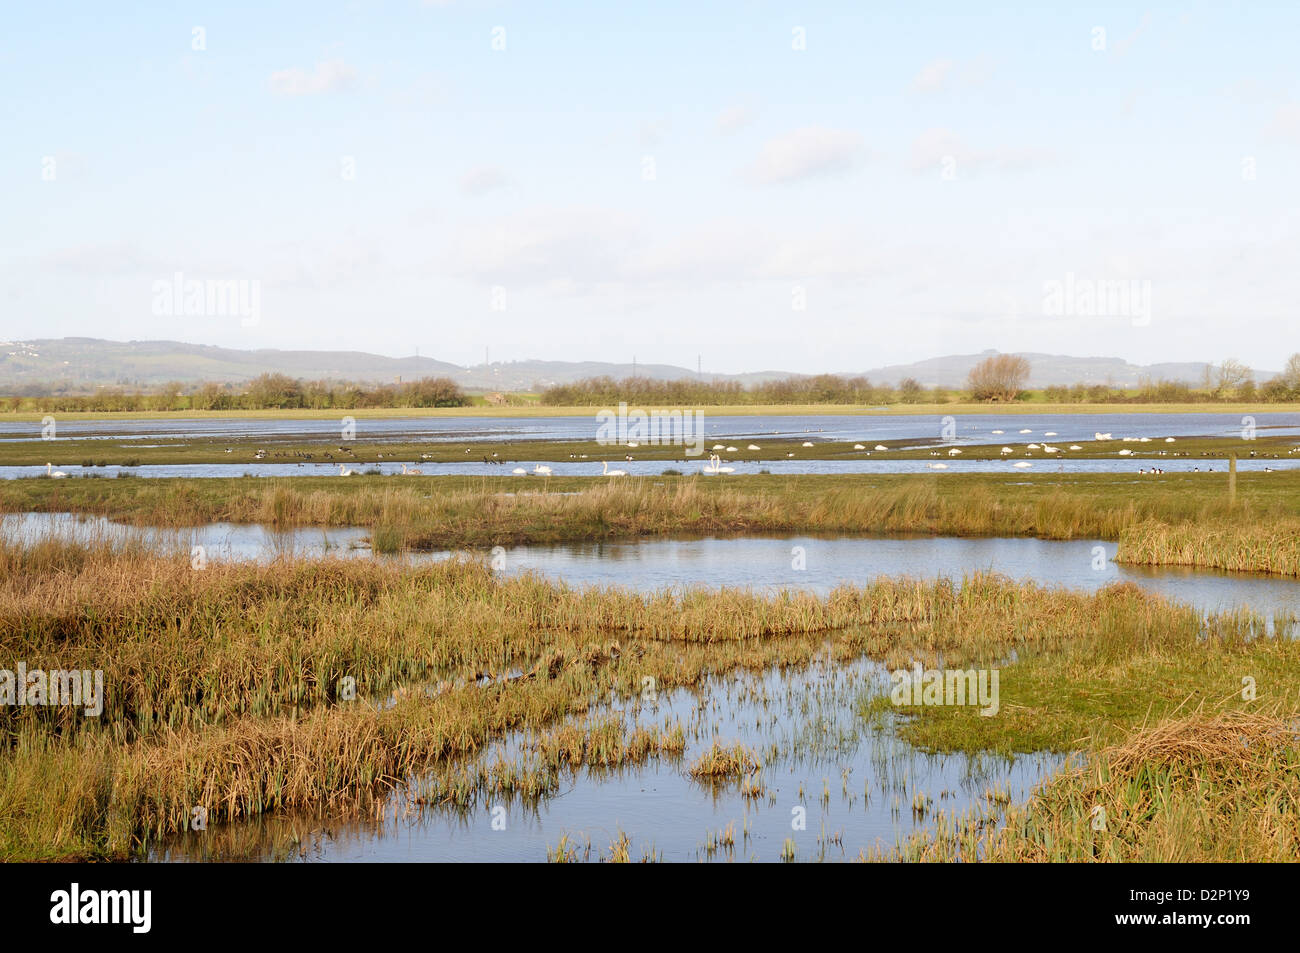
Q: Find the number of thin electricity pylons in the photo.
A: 4